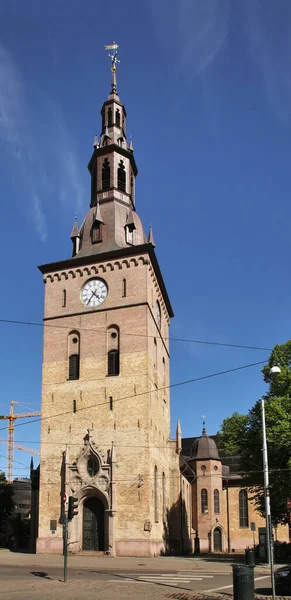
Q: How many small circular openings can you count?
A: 4